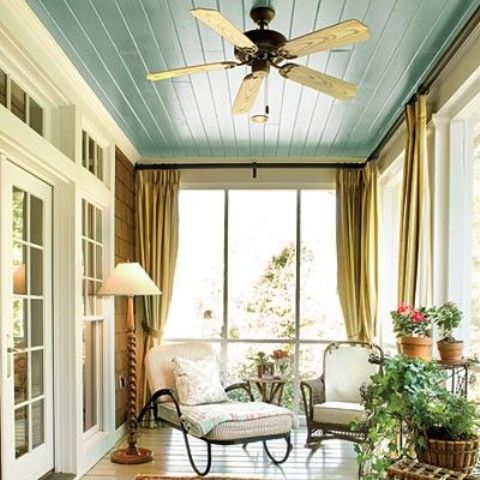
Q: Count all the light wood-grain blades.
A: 5